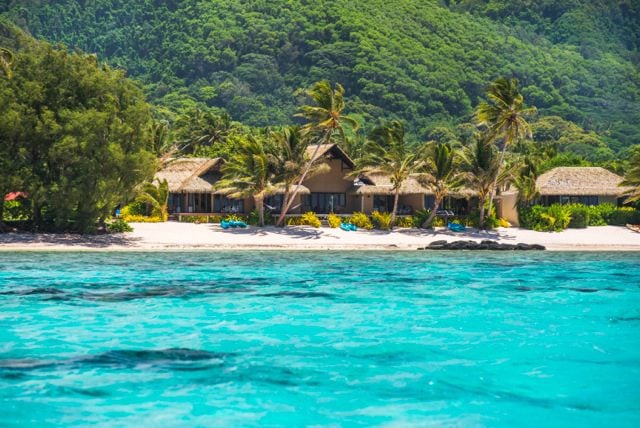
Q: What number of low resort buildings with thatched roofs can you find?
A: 4